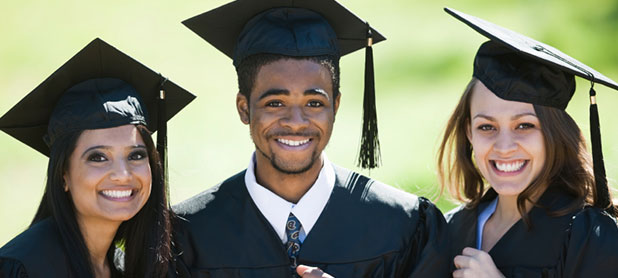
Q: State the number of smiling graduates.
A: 3